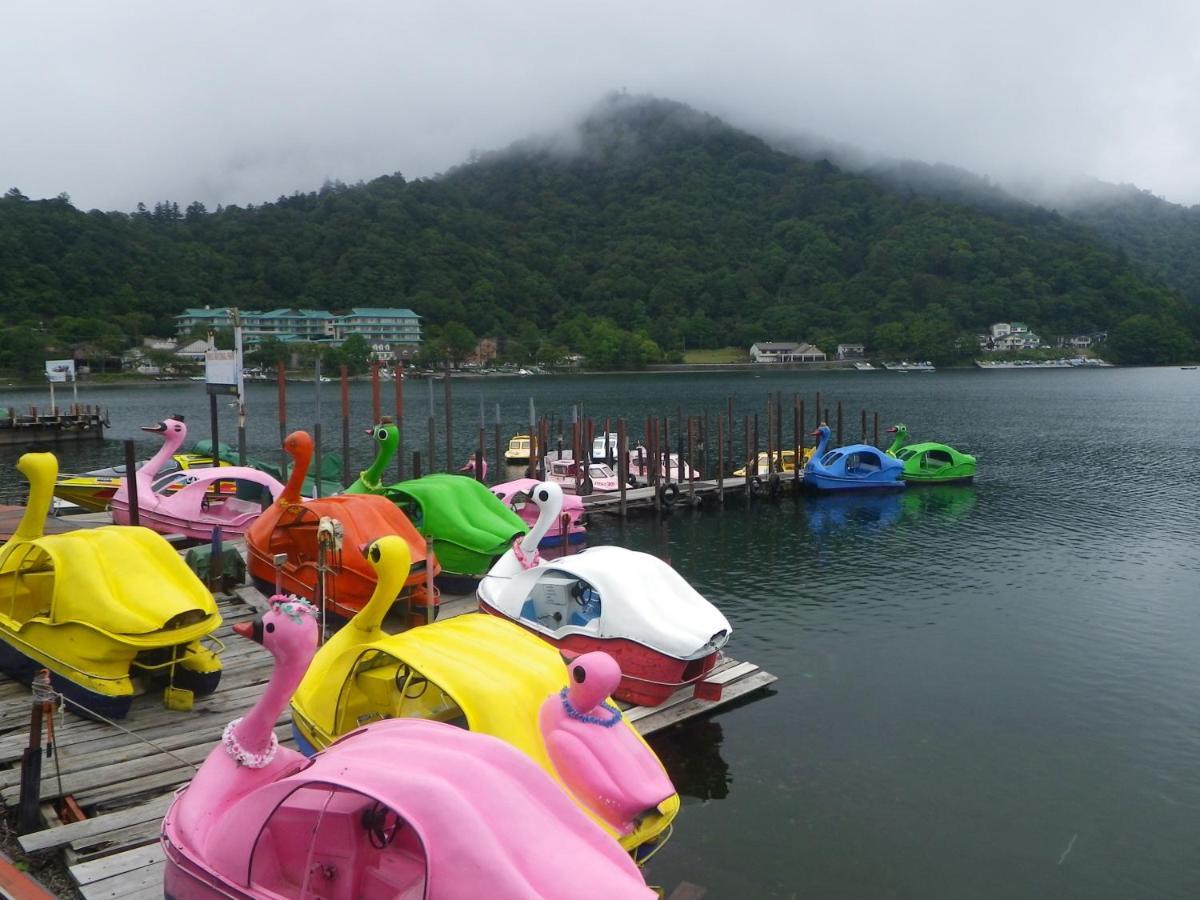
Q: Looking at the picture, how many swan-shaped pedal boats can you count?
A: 10